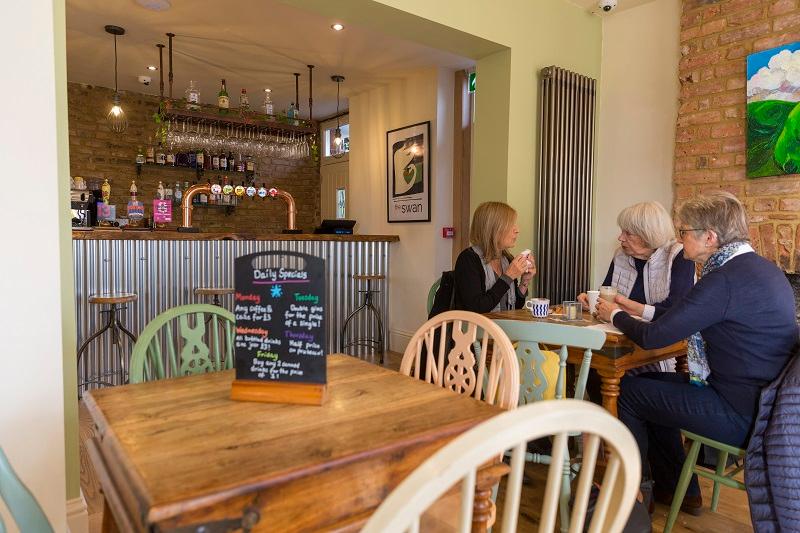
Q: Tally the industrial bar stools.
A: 3